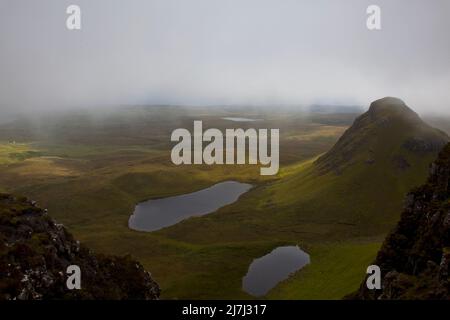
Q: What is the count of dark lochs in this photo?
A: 2